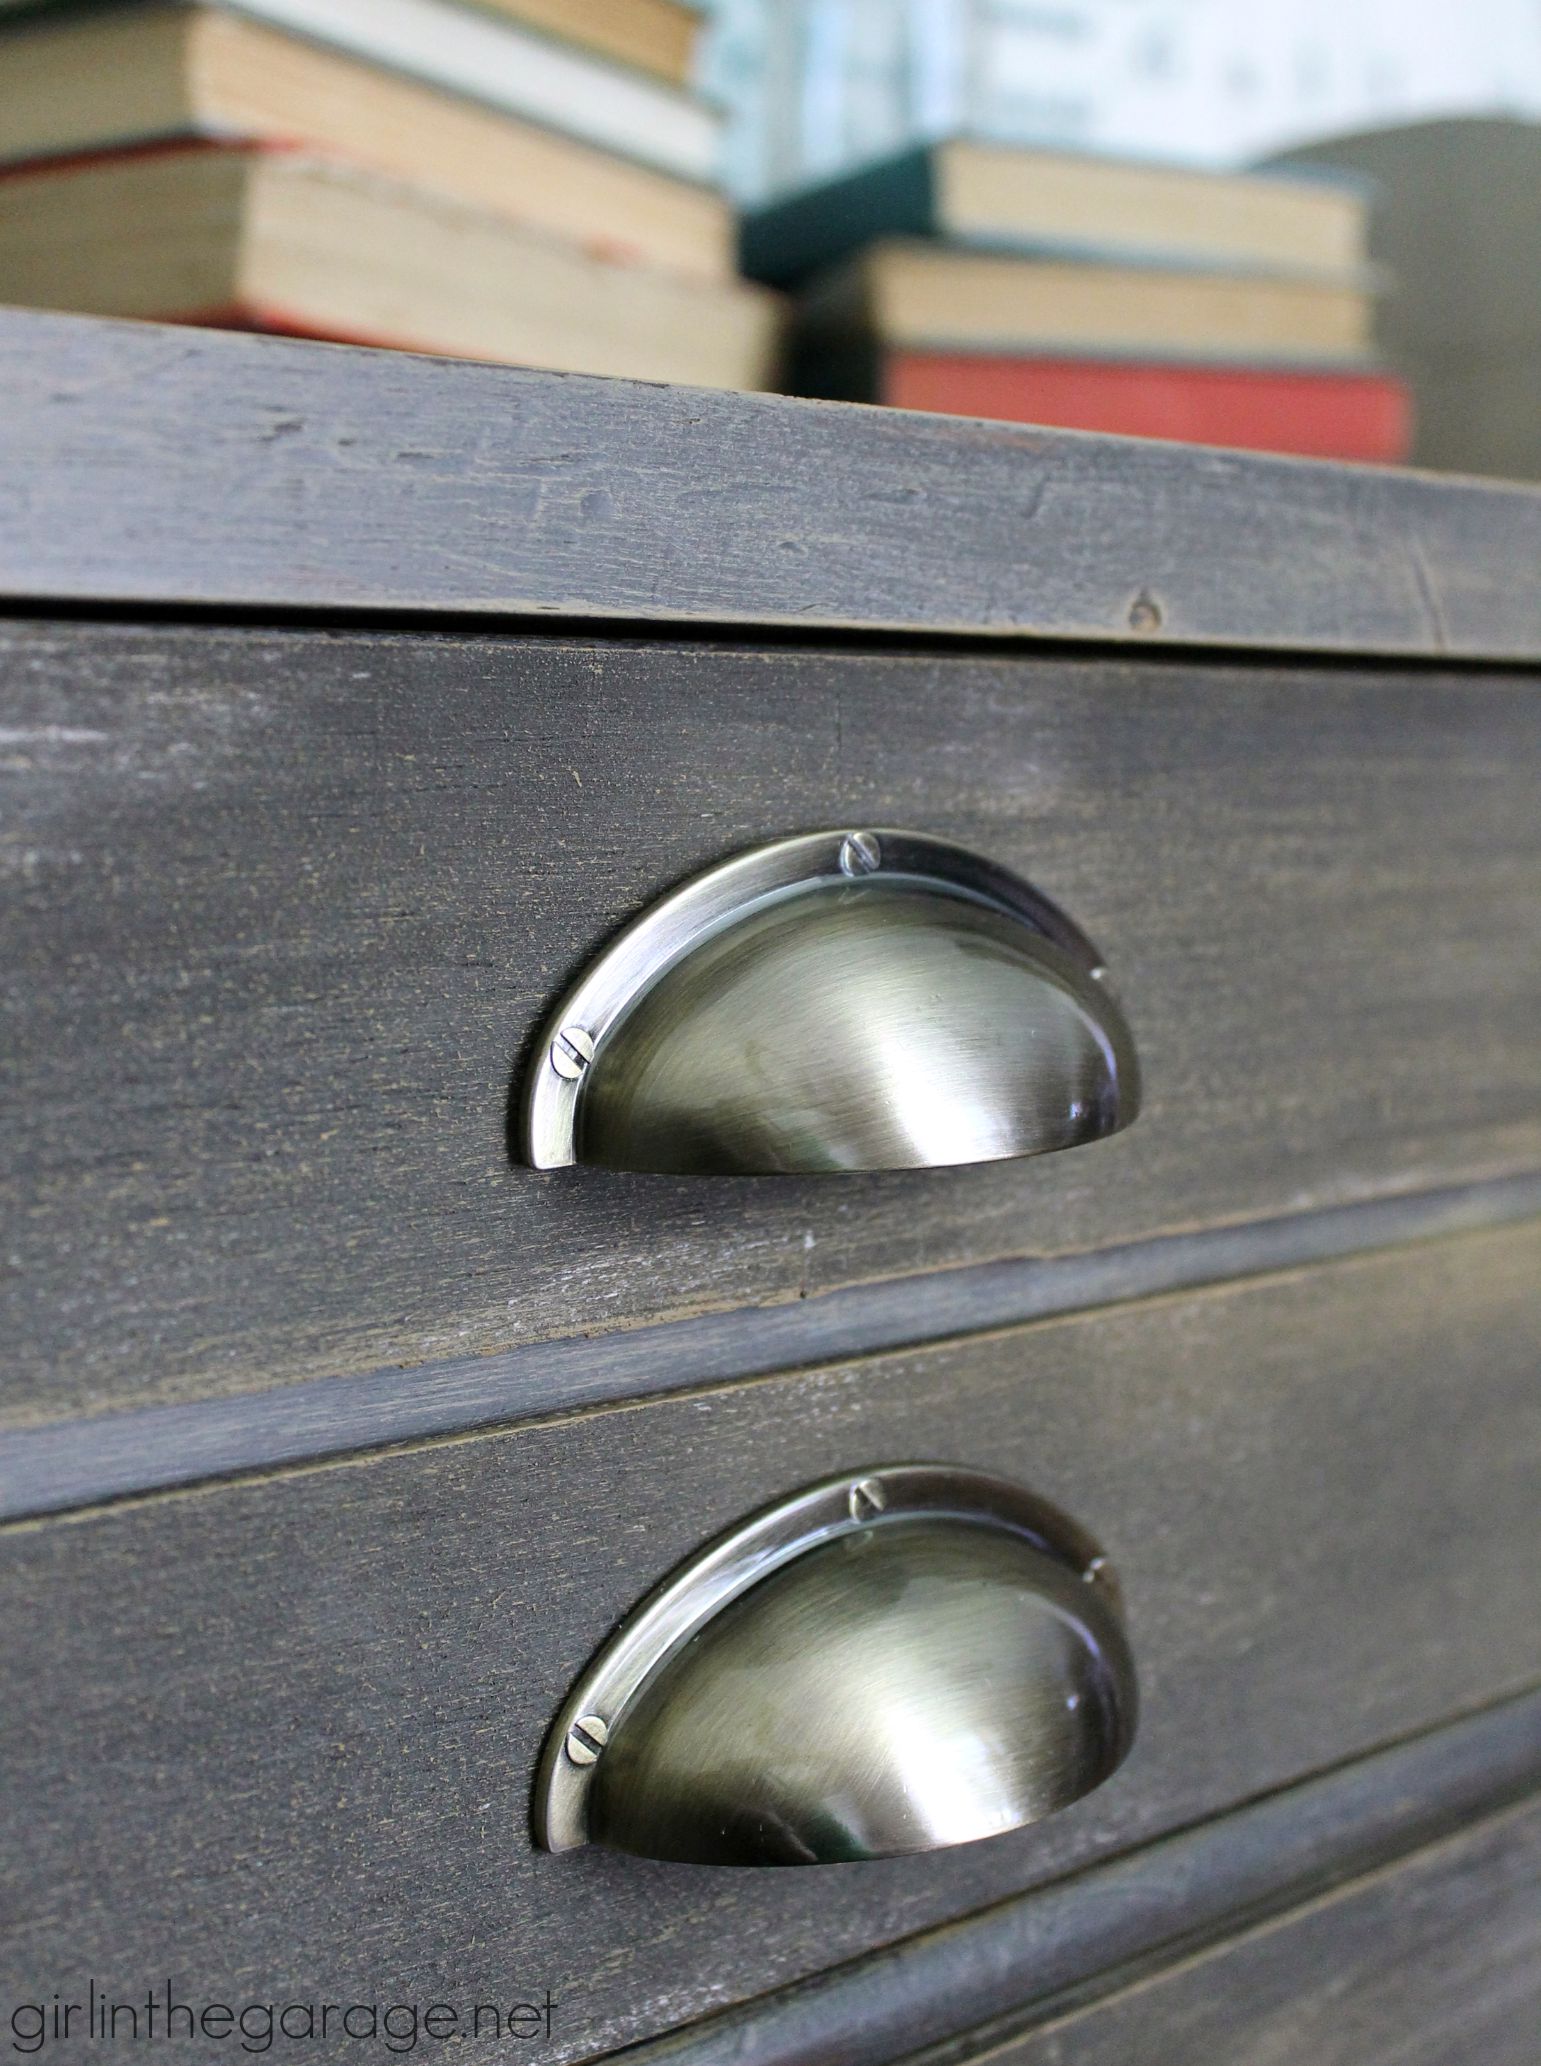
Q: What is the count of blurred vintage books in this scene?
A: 7